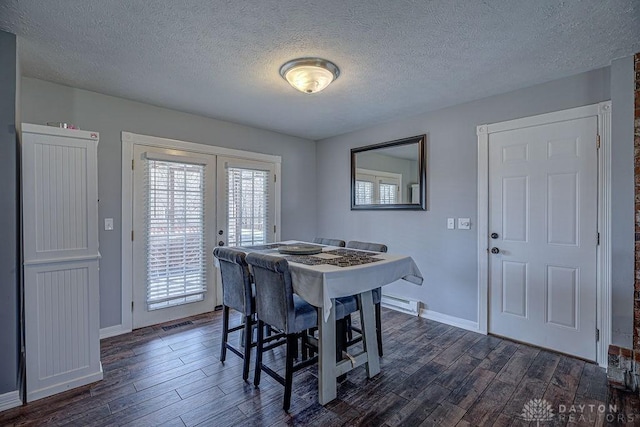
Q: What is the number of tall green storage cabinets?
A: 0